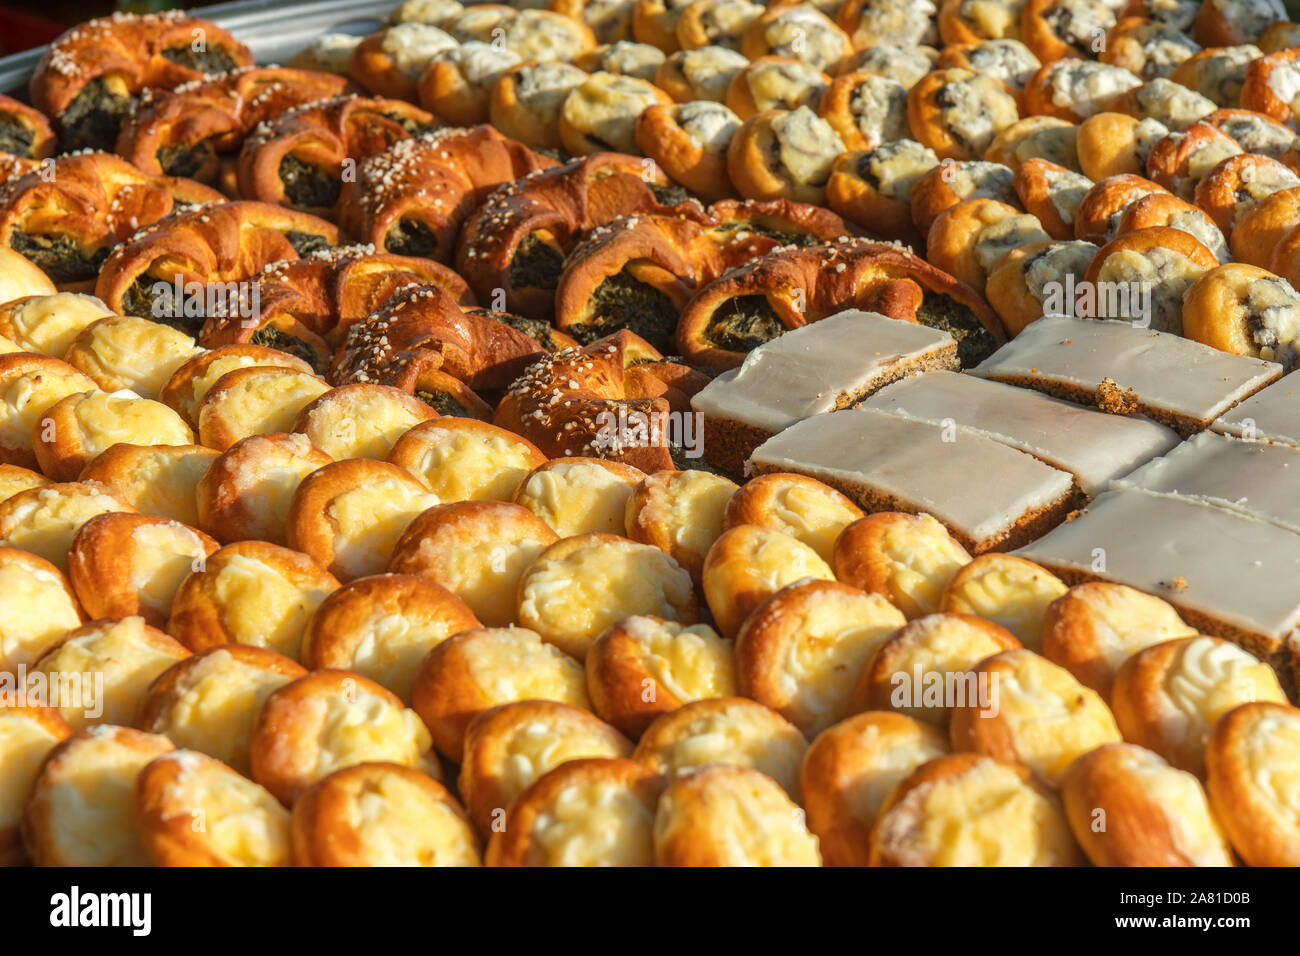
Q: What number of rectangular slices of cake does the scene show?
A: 7